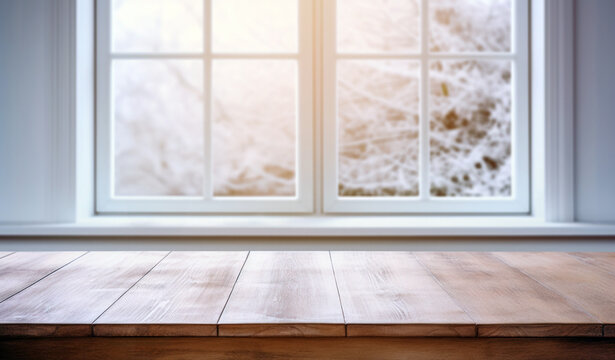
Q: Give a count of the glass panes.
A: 8